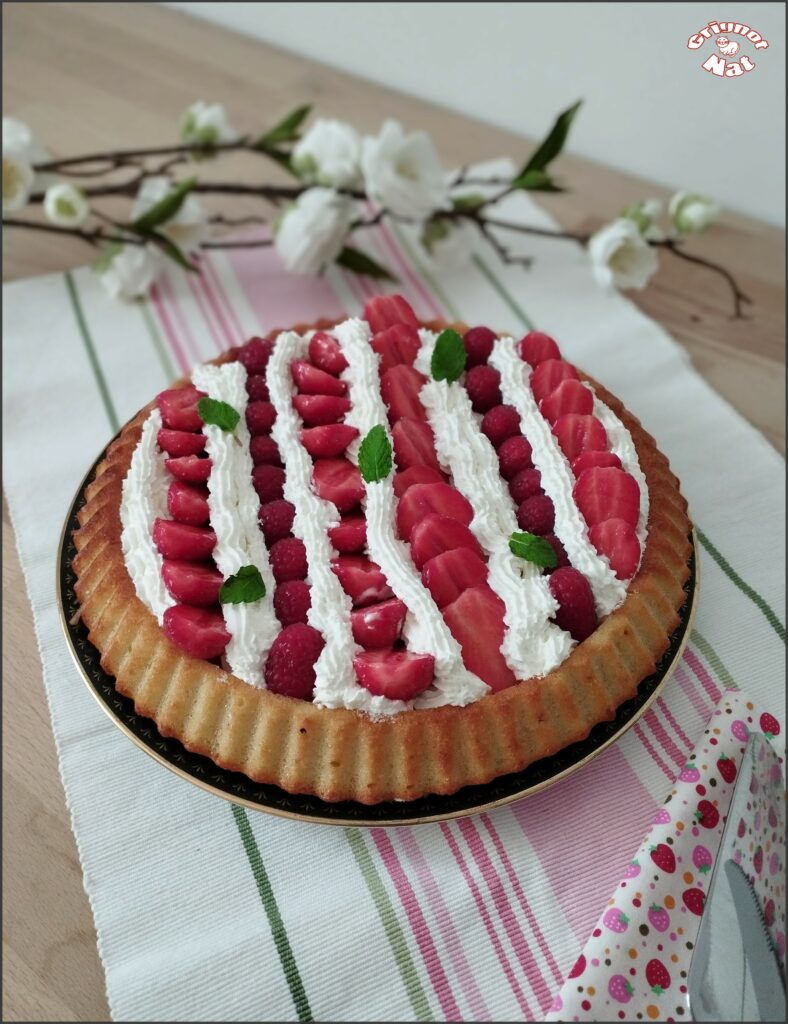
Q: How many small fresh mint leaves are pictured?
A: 5